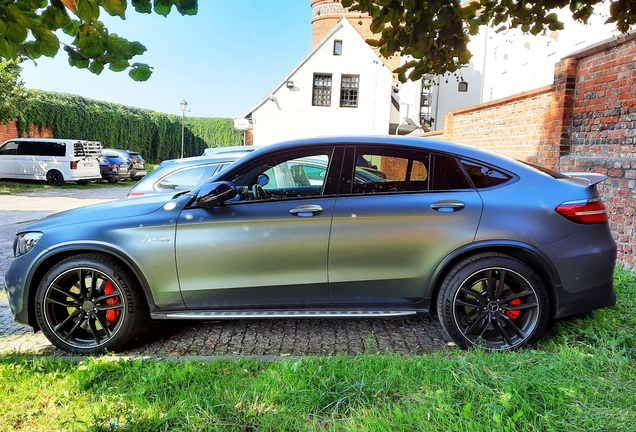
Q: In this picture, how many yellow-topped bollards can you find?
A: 0